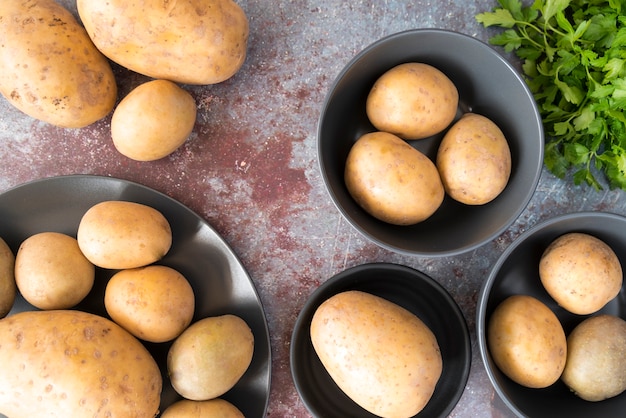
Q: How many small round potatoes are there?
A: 13